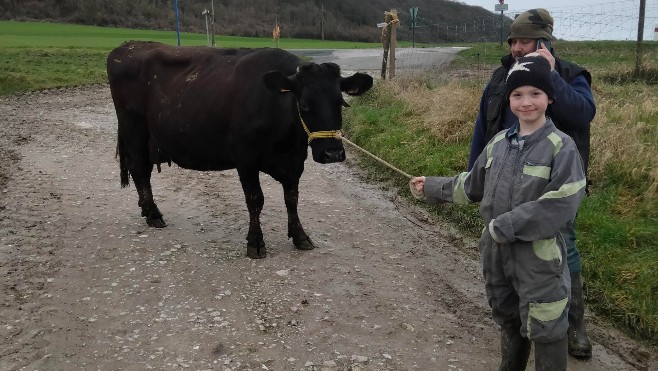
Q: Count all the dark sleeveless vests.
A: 1